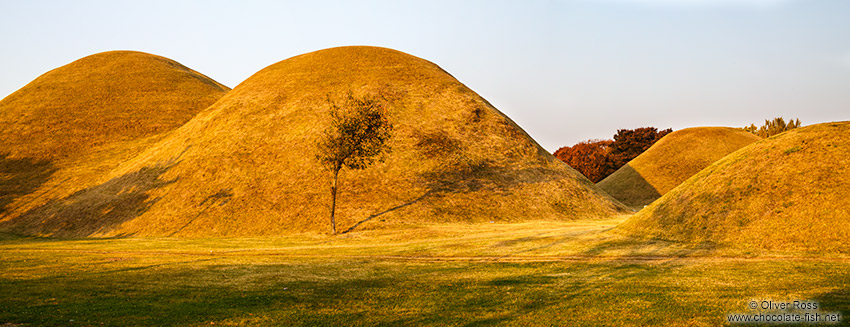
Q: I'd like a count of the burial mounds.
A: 4